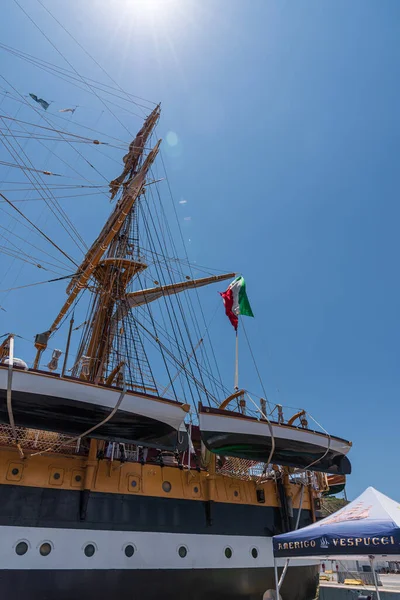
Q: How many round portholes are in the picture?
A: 14